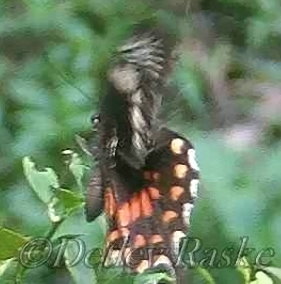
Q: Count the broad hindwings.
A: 1